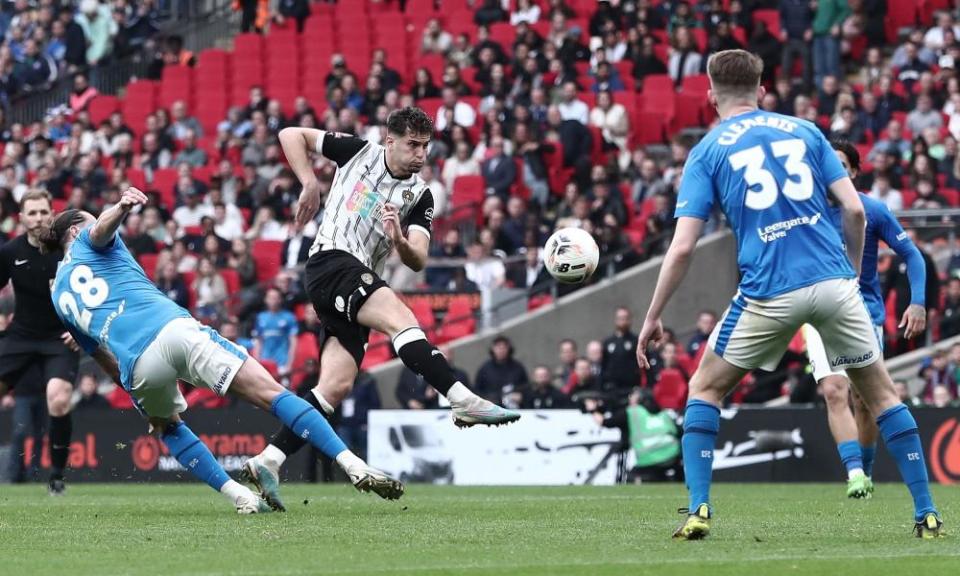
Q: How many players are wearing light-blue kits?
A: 3